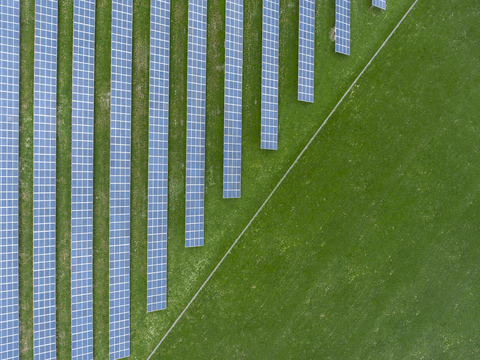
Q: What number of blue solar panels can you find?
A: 11